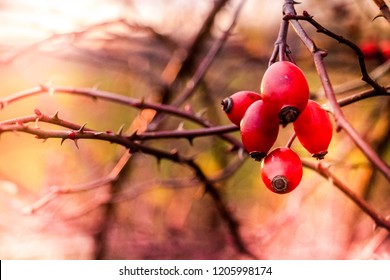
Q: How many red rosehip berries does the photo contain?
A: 5